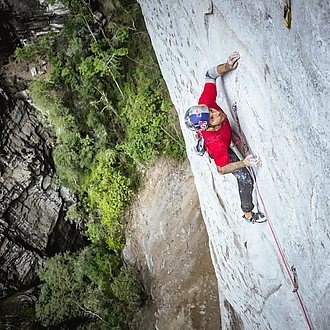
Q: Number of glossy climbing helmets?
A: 1